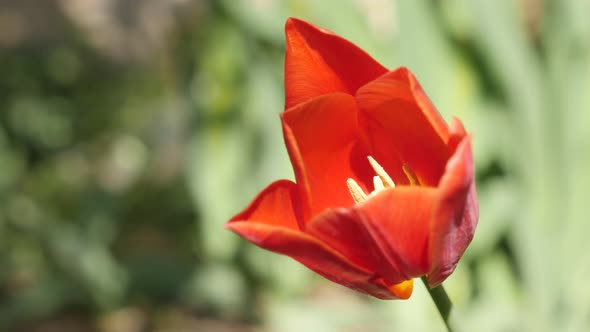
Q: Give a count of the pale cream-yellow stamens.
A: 3